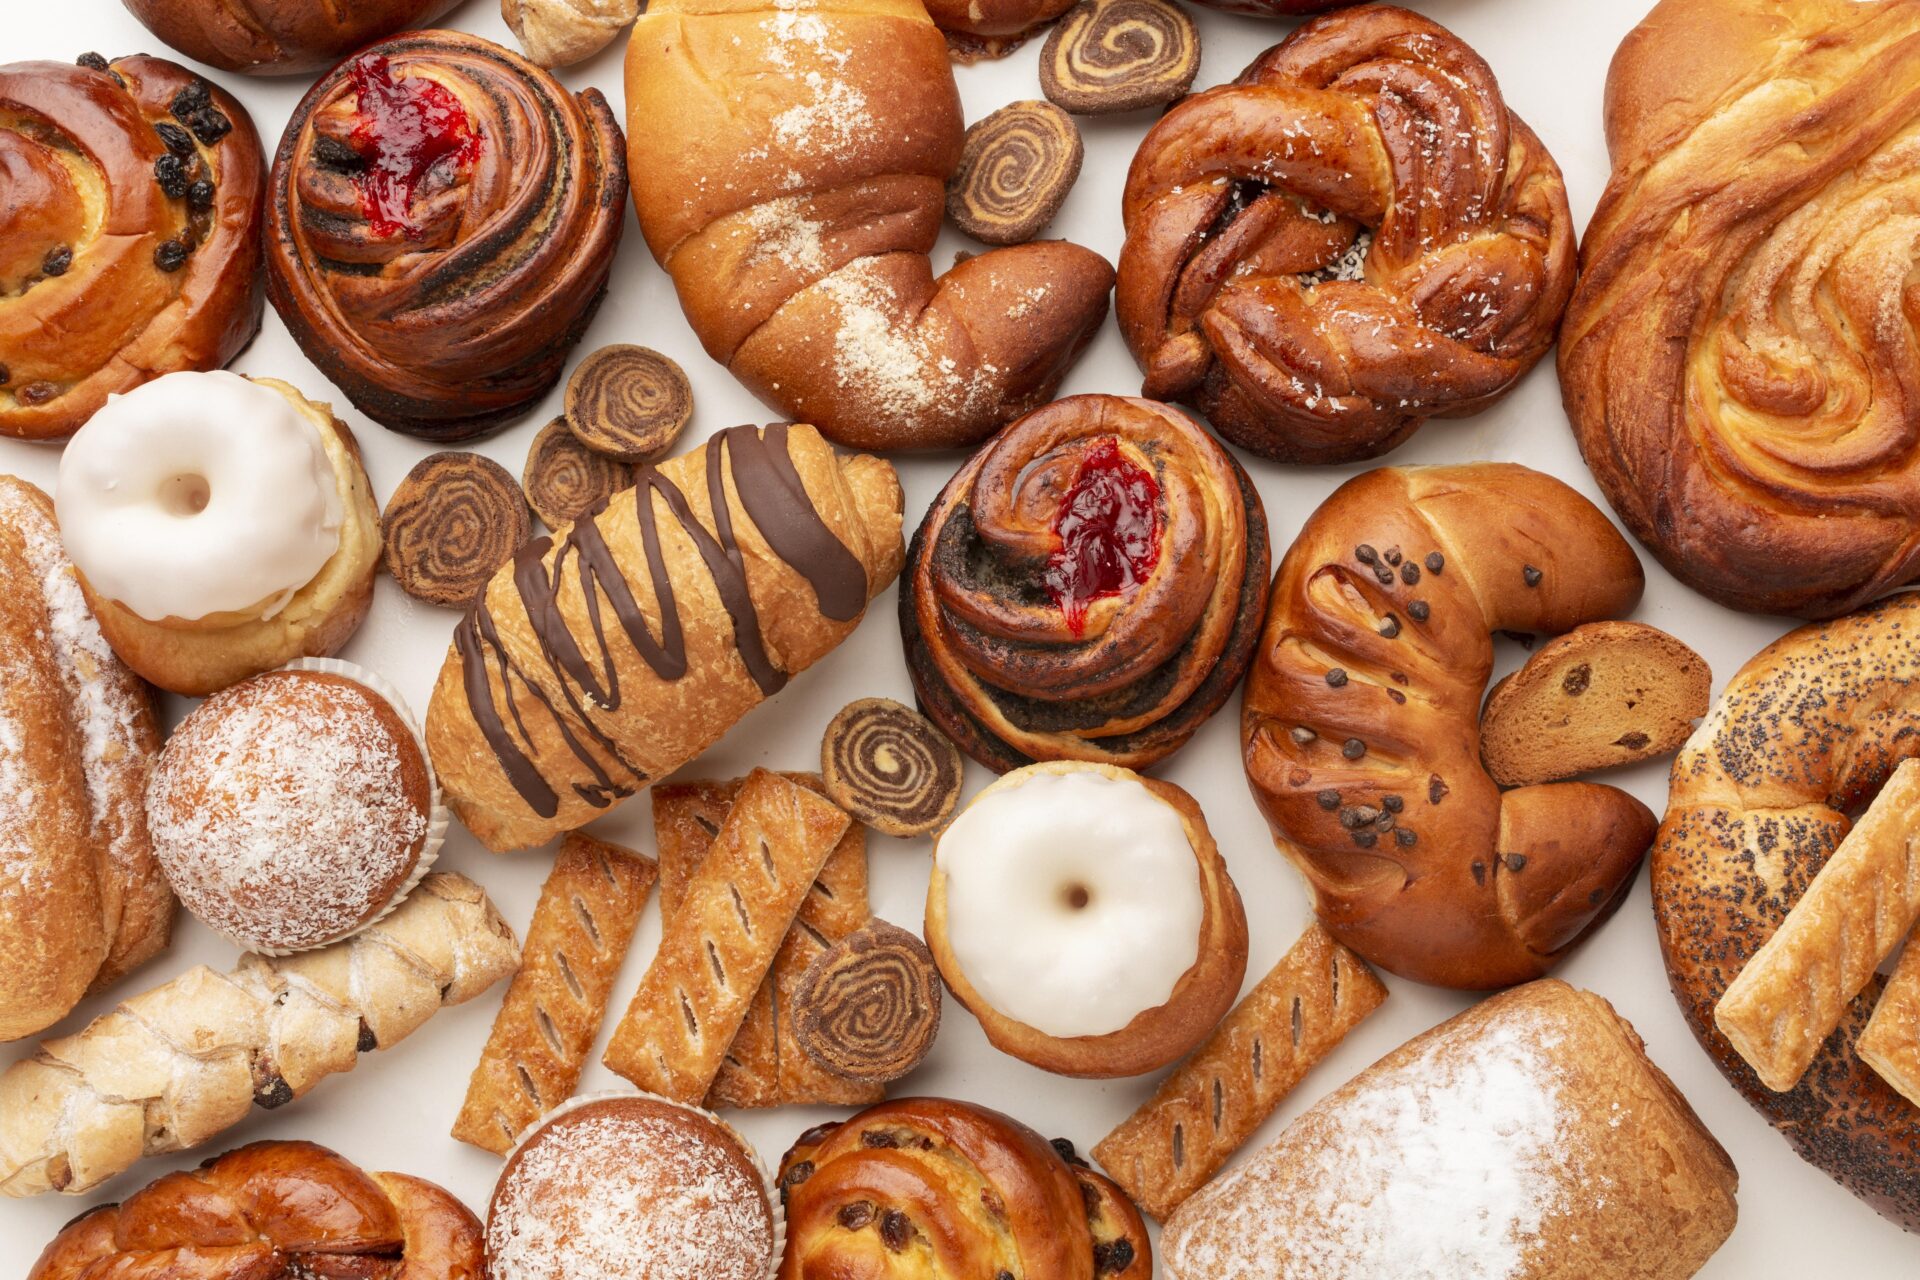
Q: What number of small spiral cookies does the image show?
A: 7